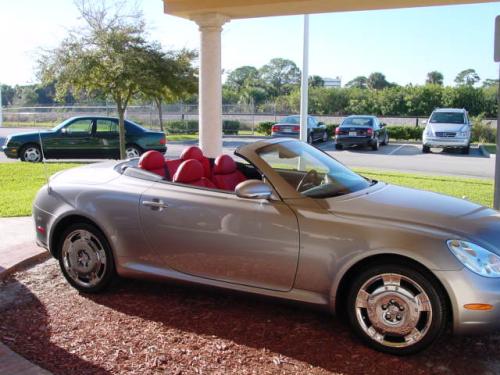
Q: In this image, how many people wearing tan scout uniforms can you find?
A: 0